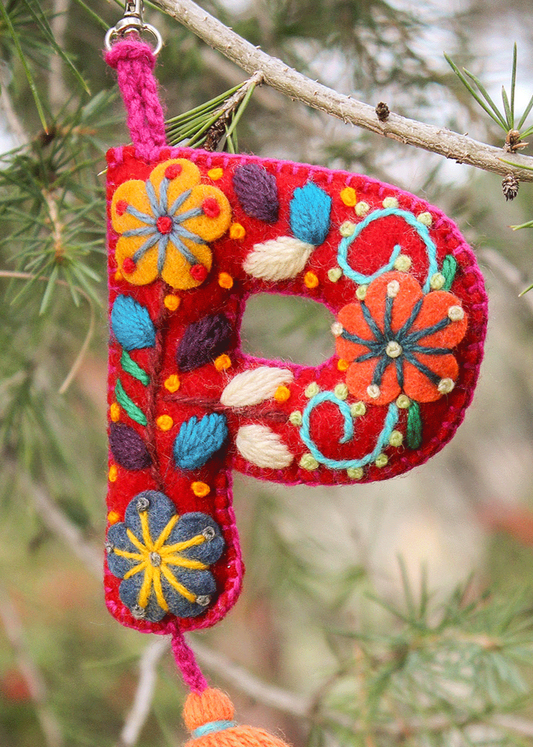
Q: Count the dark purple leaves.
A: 3